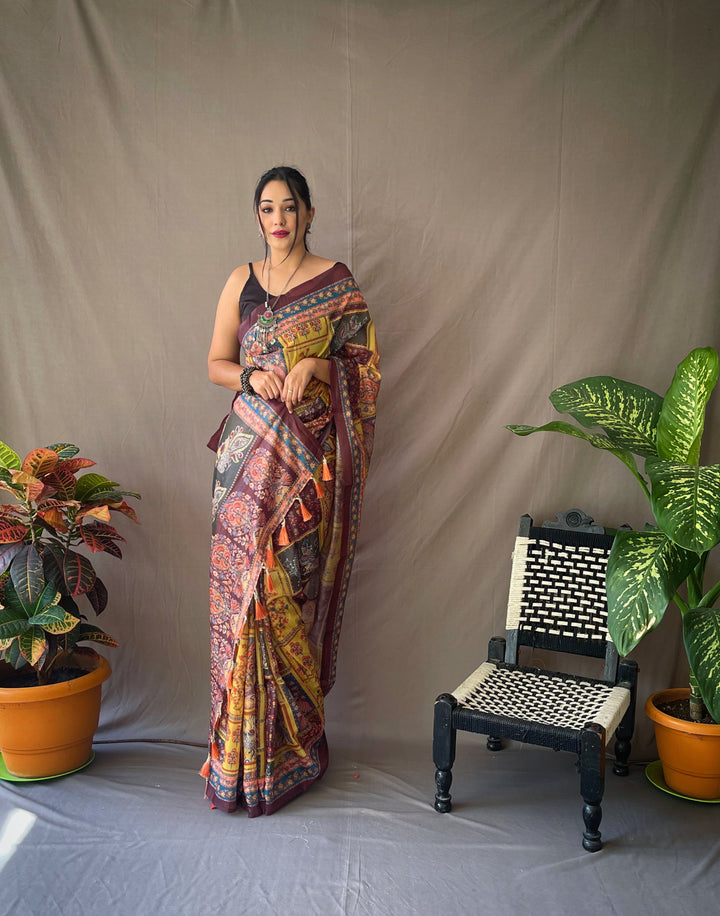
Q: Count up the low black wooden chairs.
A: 1